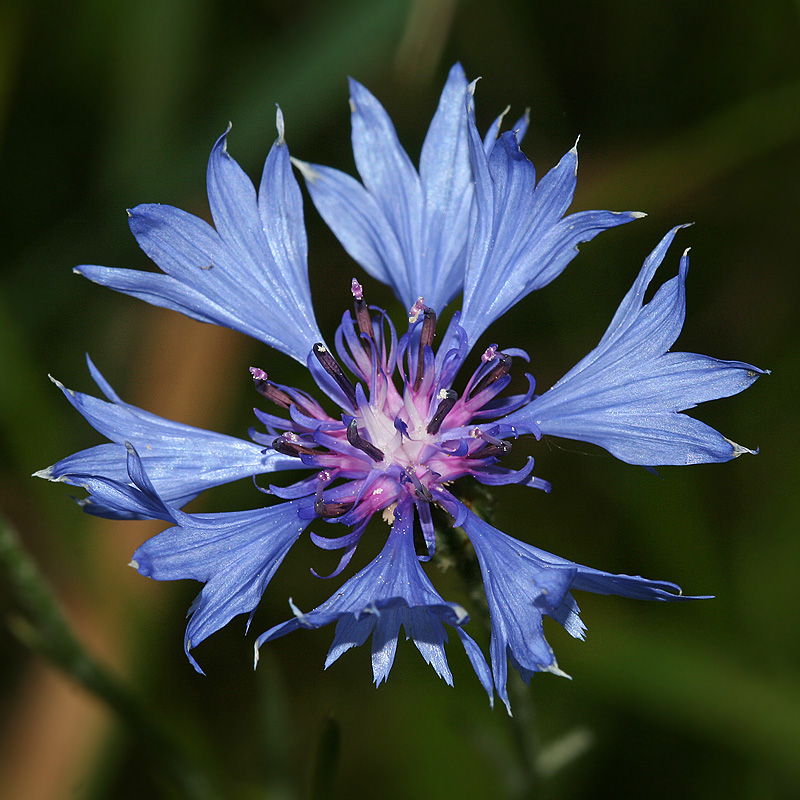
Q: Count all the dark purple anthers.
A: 11